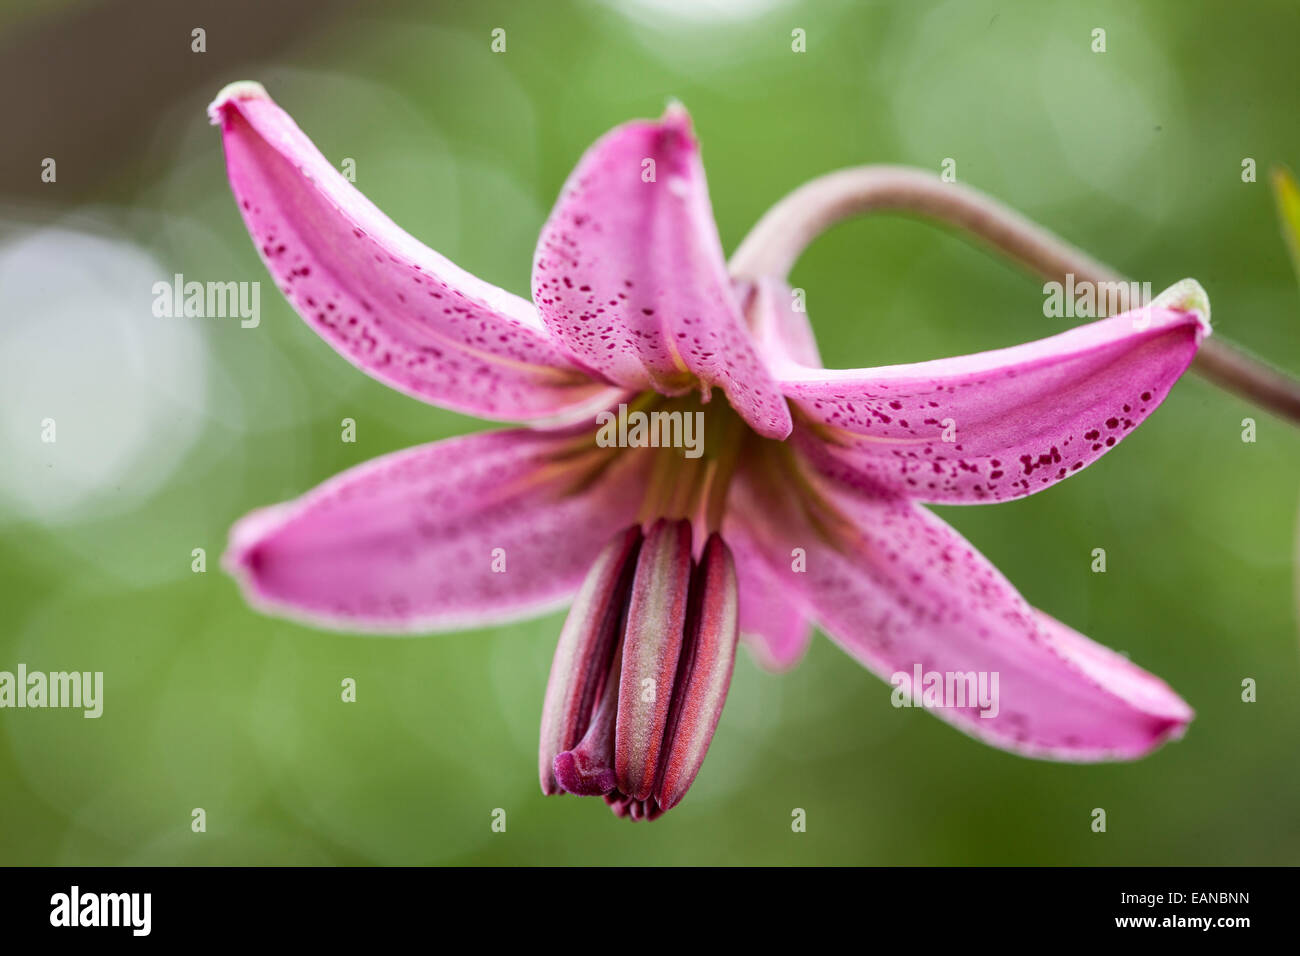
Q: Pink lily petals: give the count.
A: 6